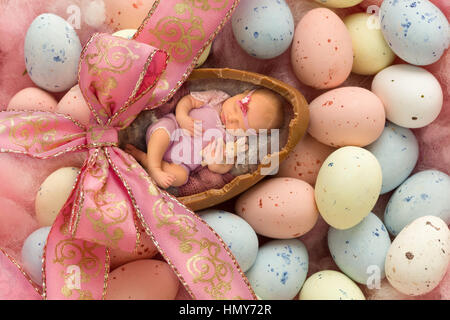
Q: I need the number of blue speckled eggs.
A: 9